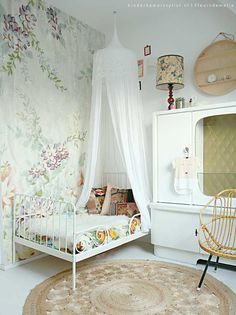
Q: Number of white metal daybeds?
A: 1